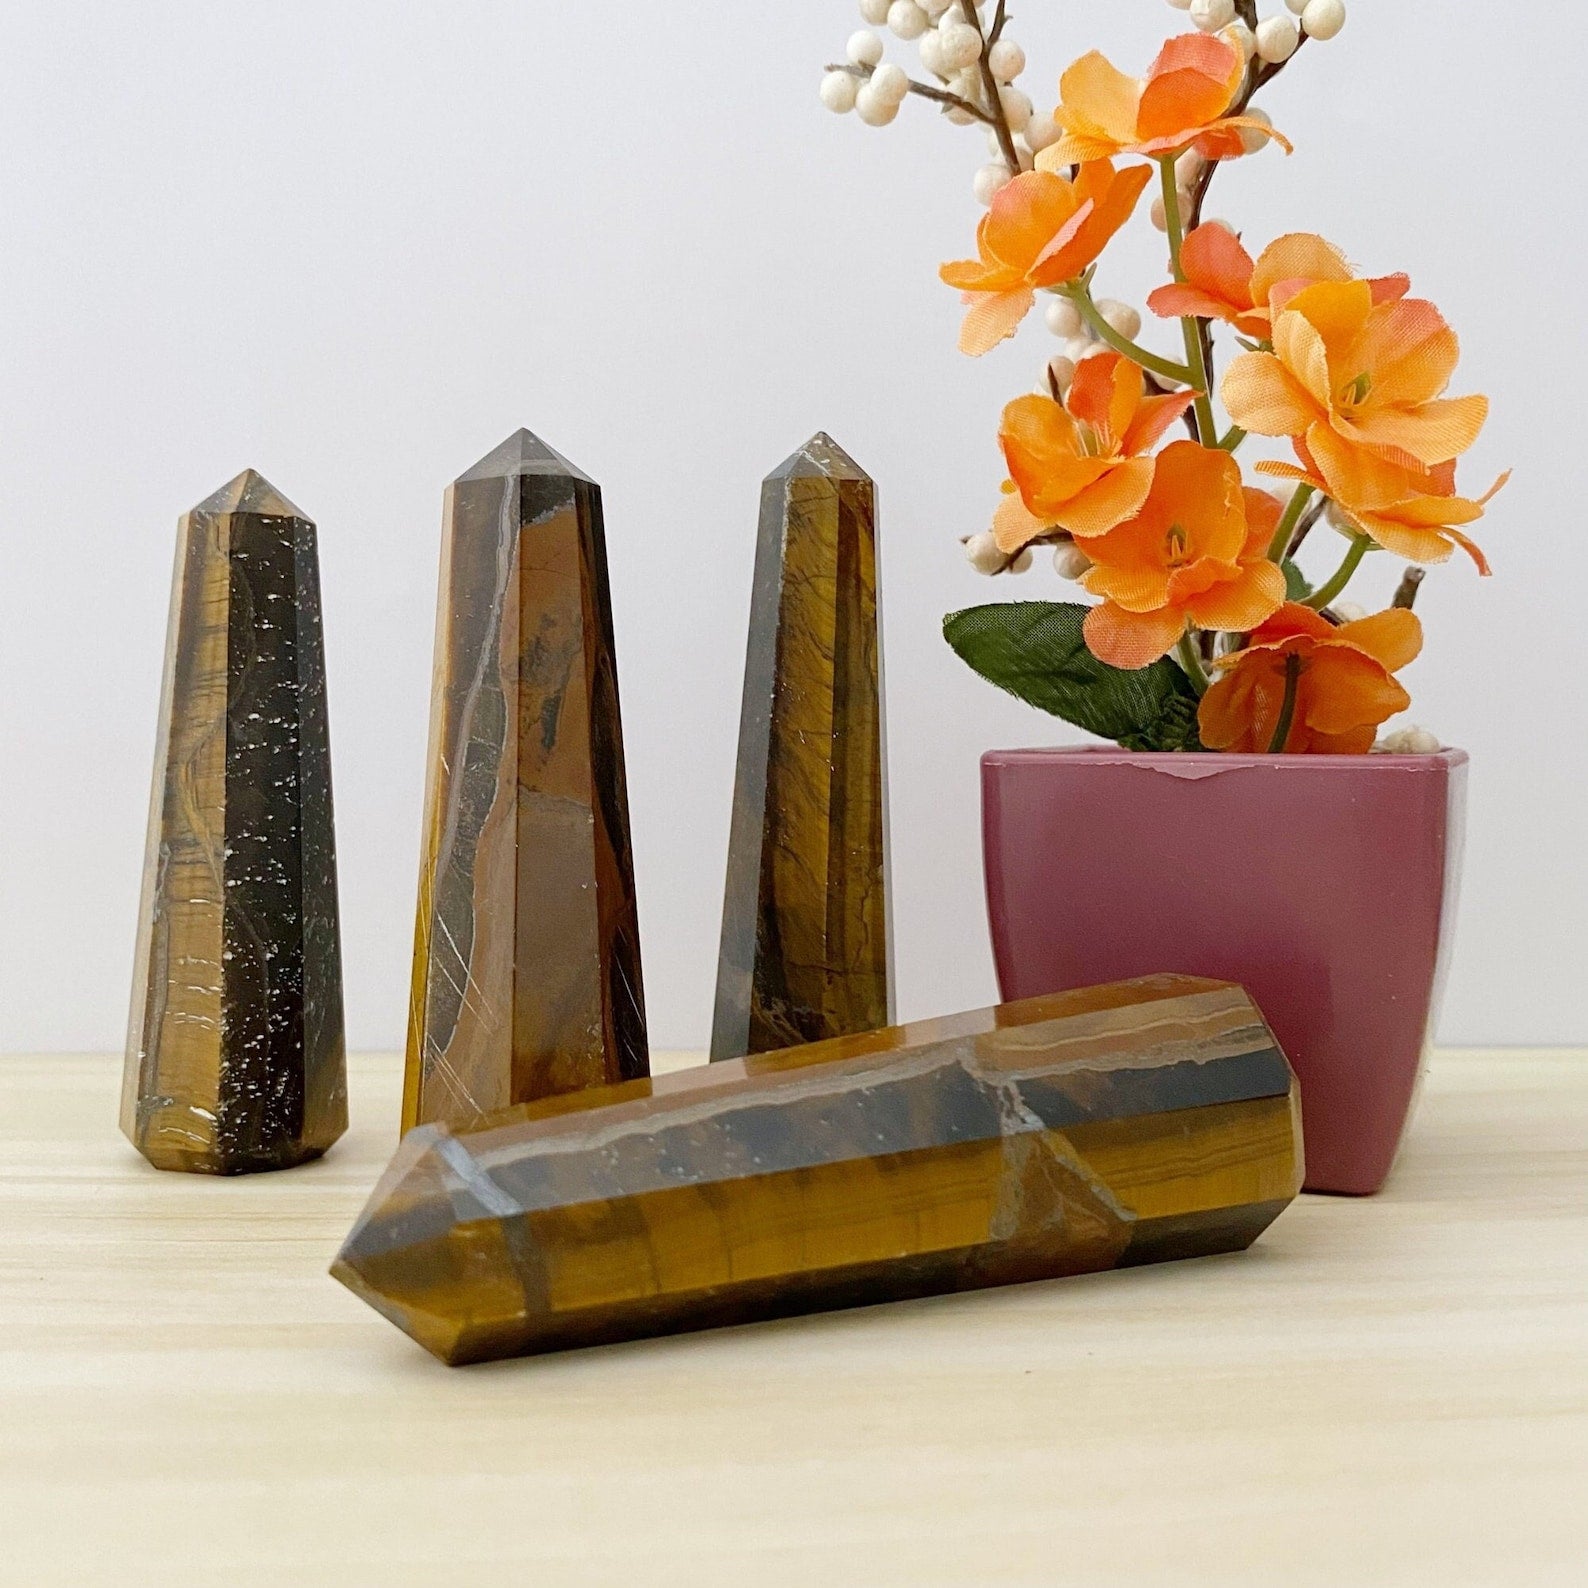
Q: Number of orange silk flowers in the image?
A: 8